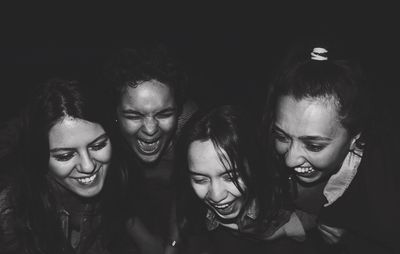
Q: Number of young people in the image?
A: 4